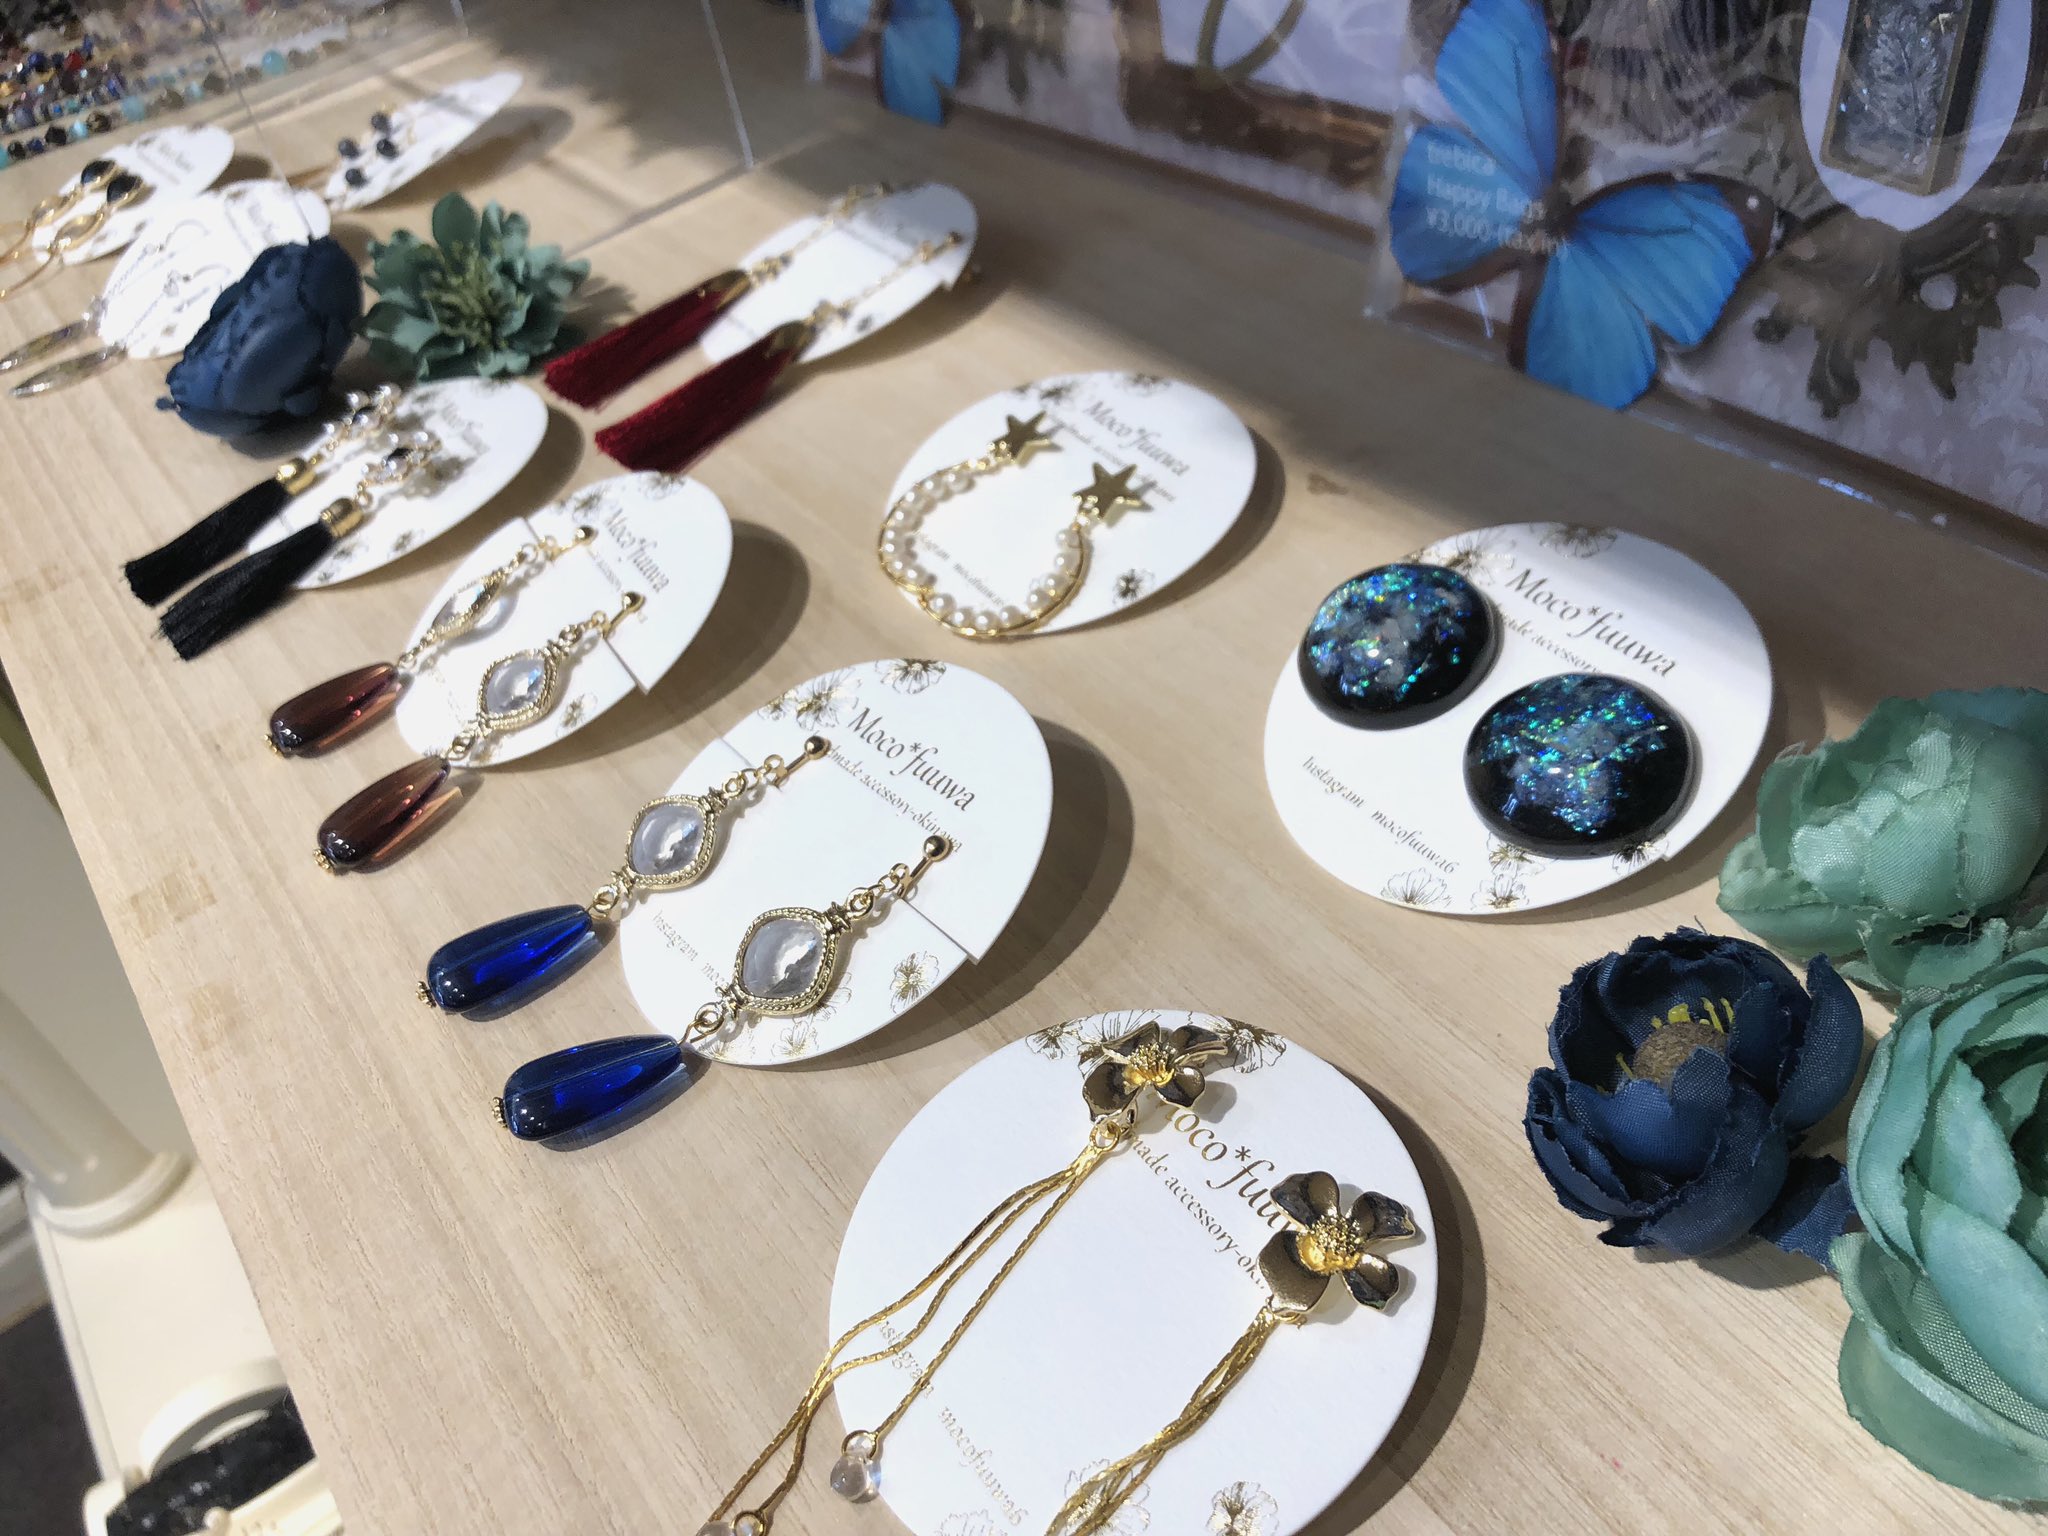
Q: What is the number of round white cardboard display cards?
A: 10